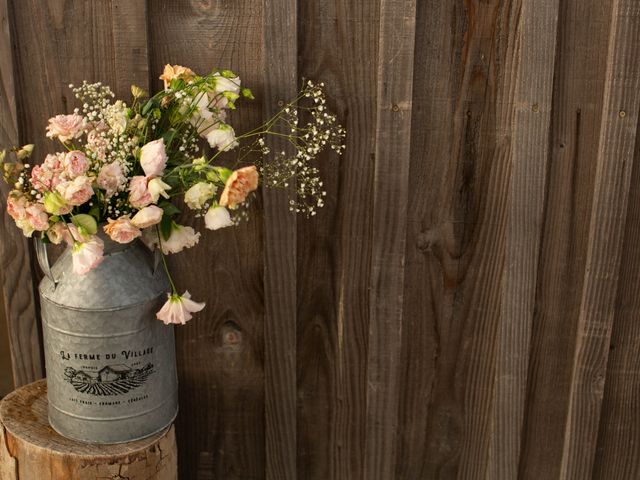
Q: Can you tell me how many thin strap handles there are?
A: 2